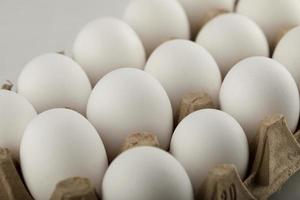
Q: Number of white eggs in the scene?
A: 14